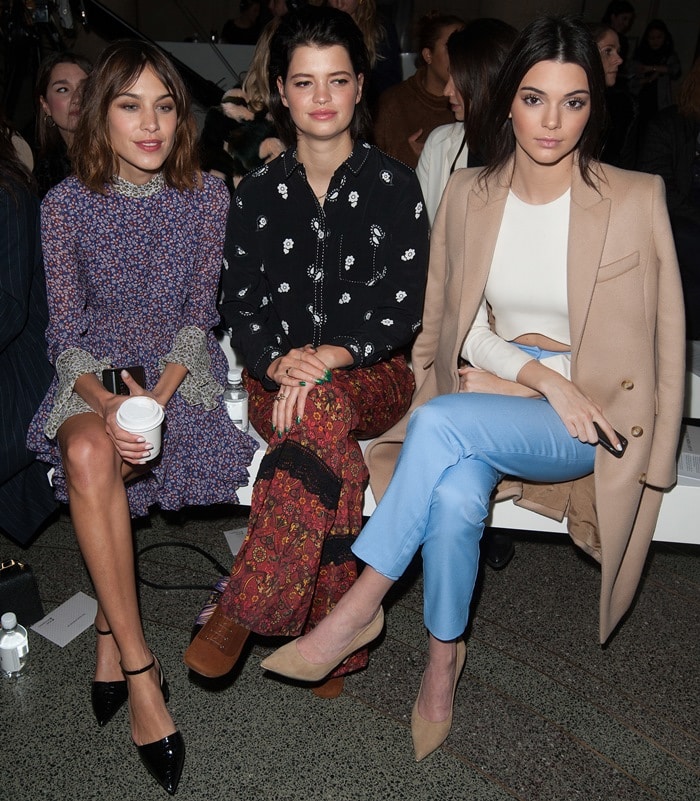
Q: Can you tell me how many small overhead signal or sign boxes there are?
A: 0